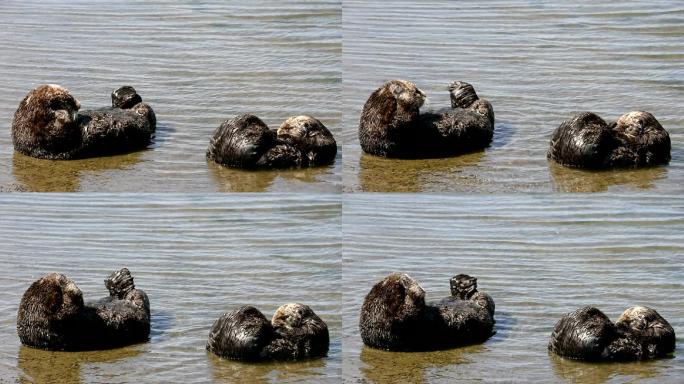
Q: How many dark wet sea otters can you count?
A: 8